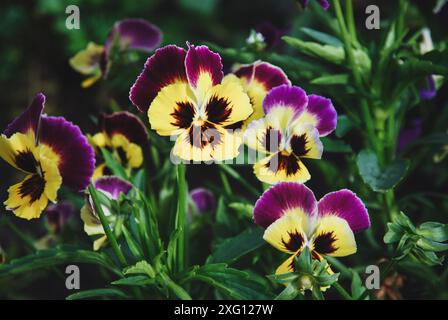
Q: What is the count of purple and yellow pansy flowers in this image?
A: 8